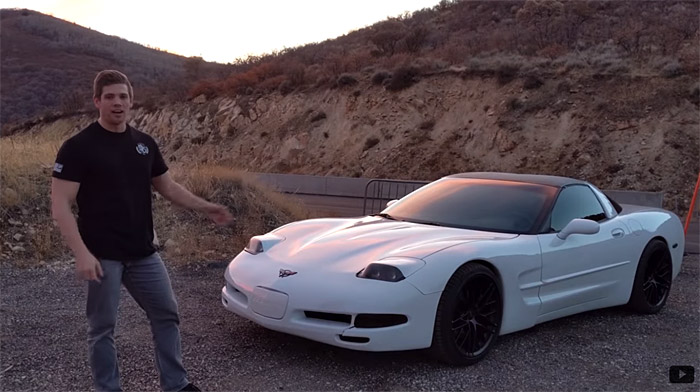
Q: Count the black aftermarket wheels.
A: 2